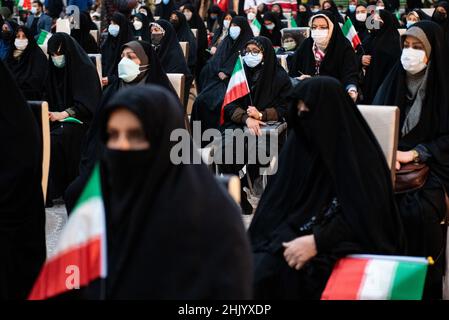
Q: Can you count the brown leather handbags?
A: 1